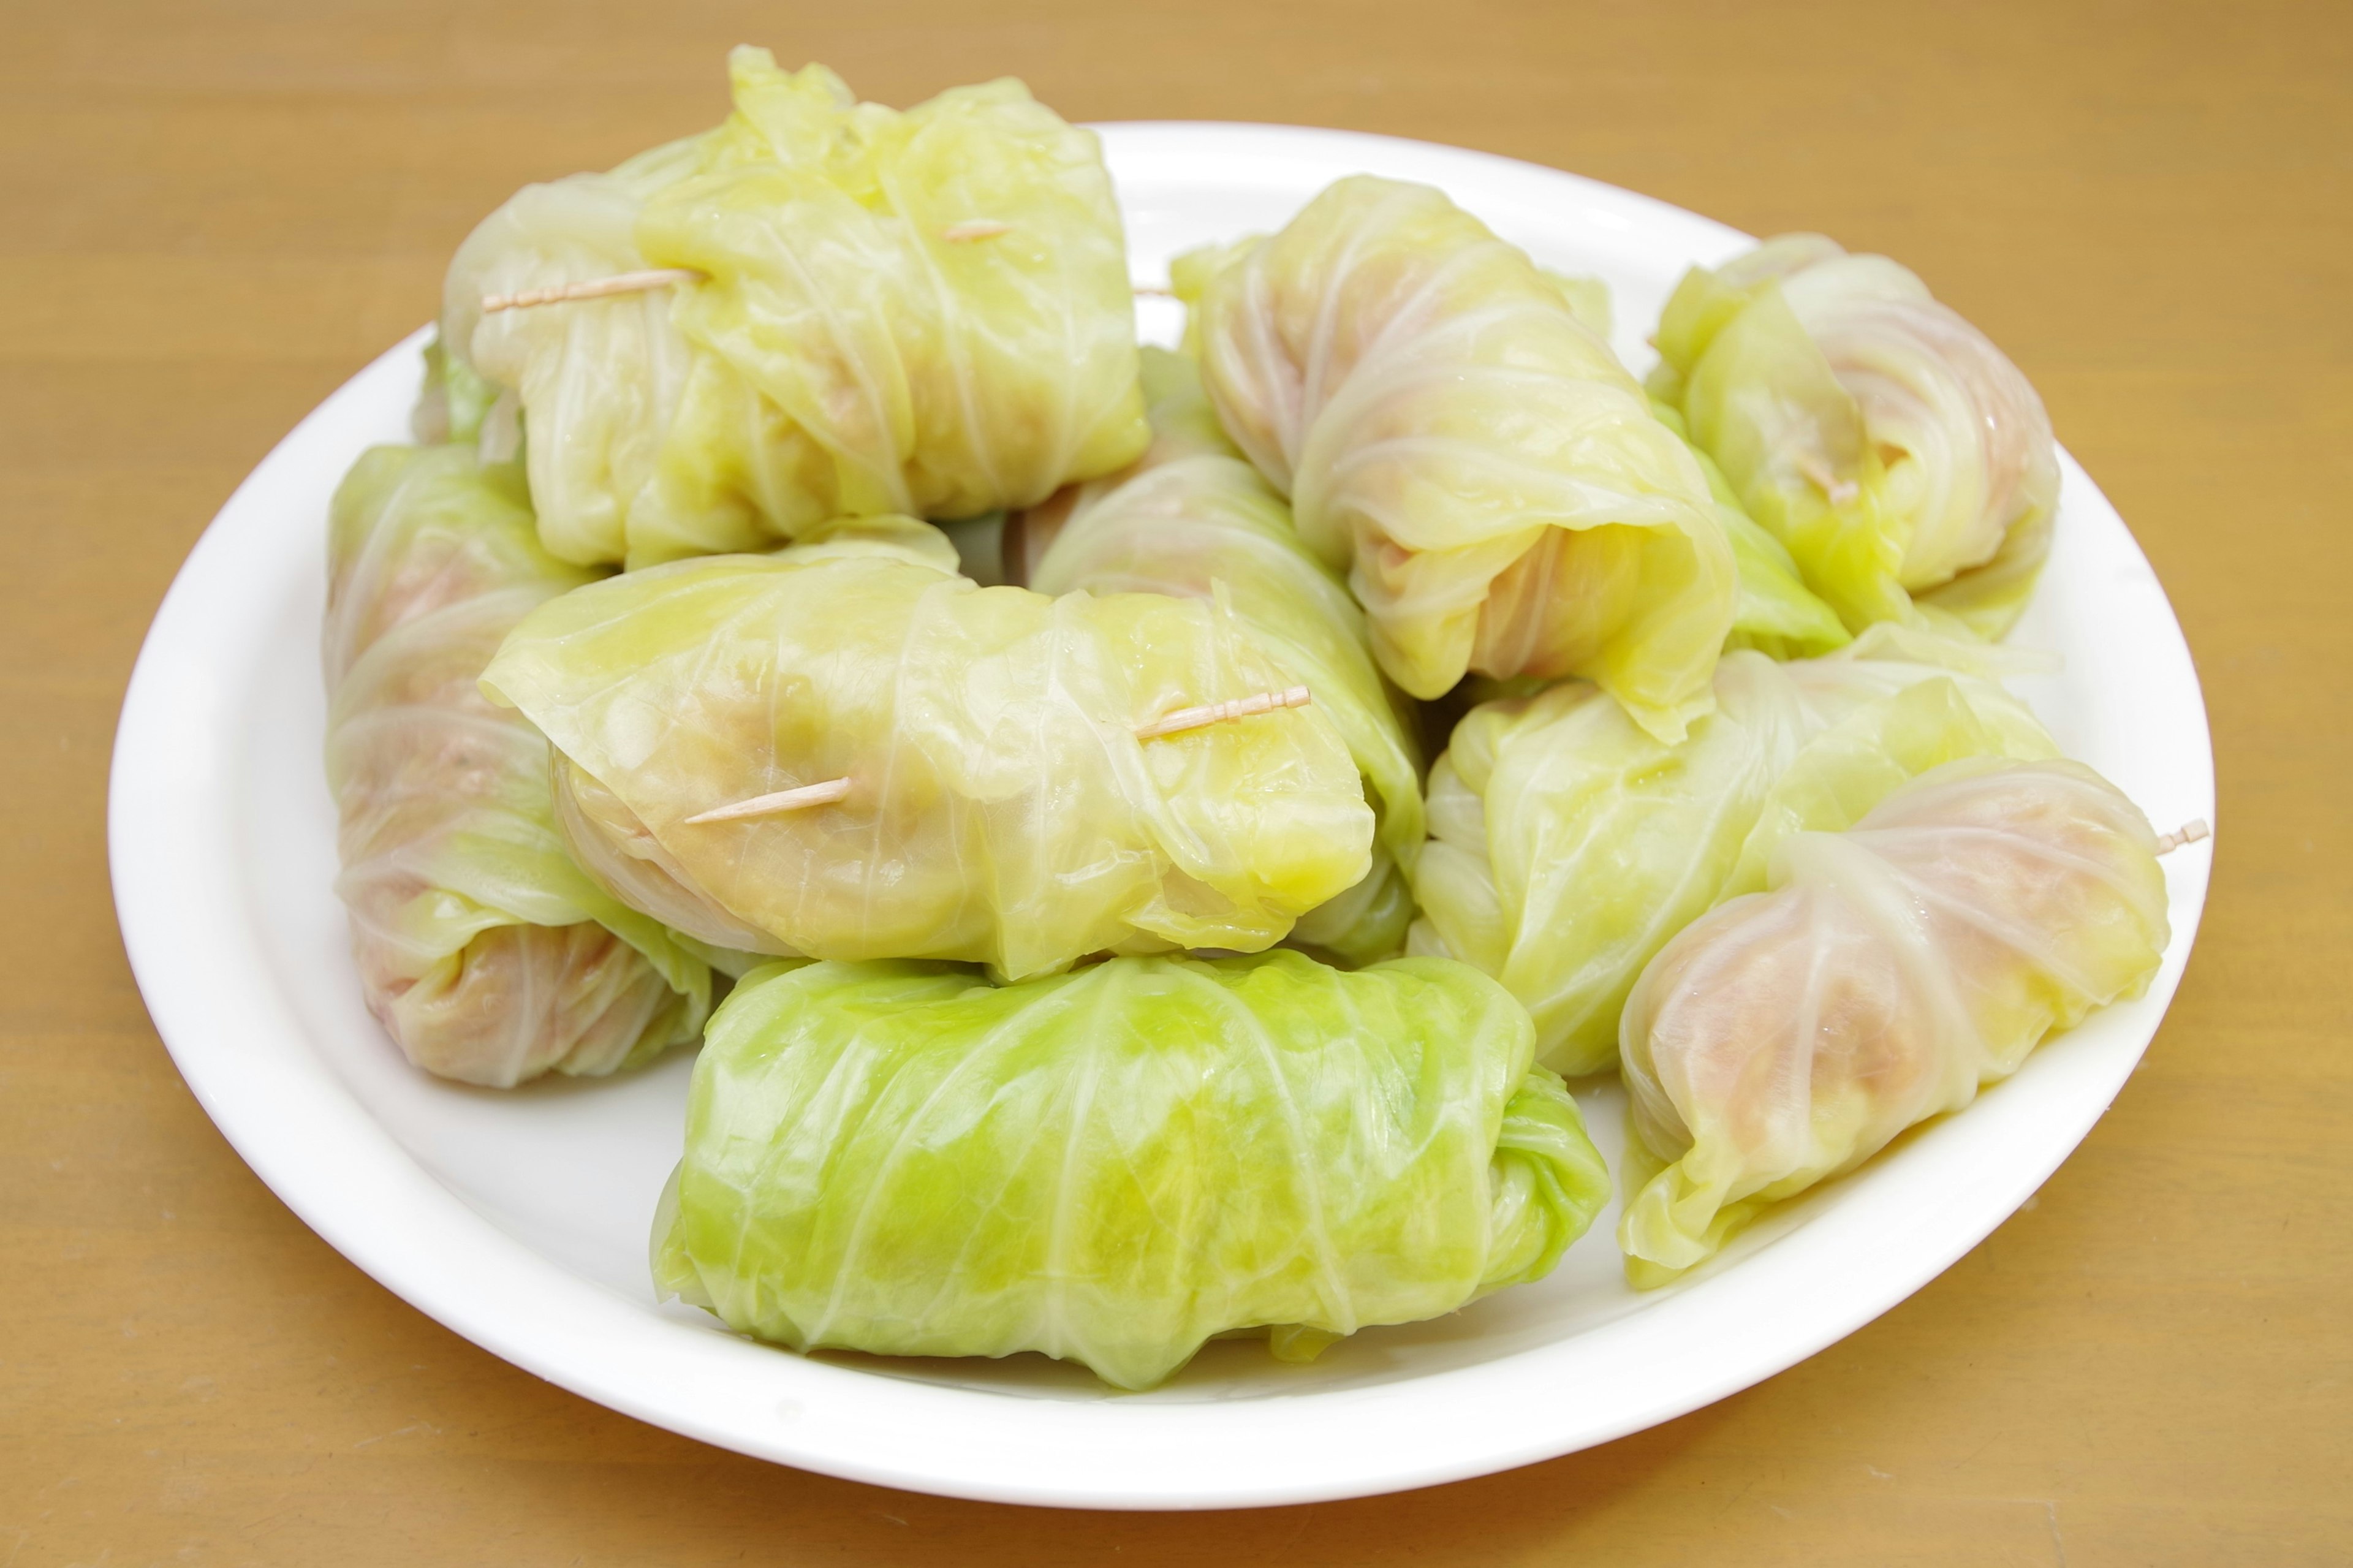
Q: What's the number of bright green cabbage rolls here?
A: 1